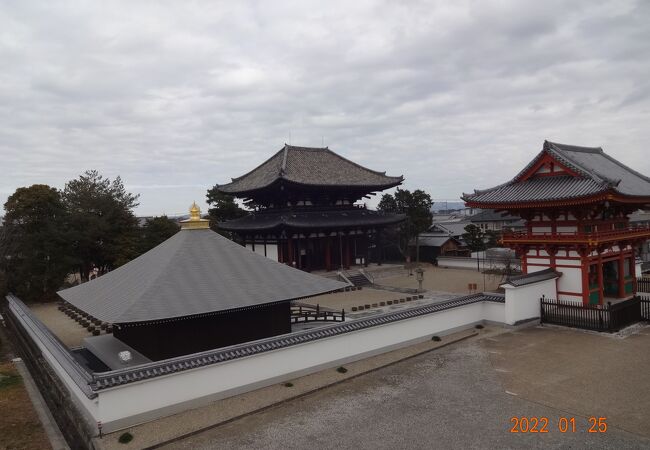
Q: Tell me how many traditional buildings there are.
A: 3